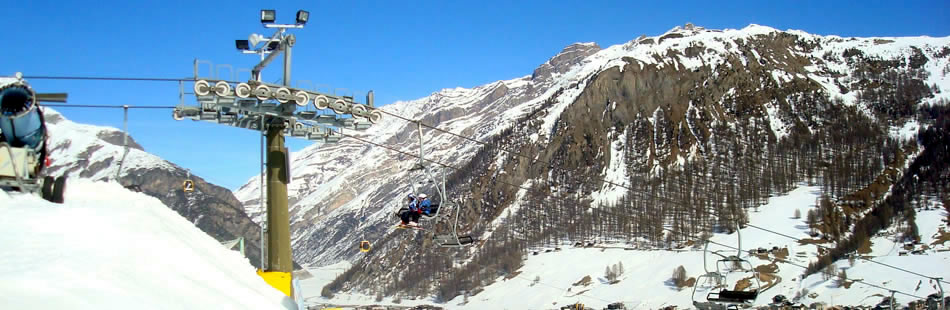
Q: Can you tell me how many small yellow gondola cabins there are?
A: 2